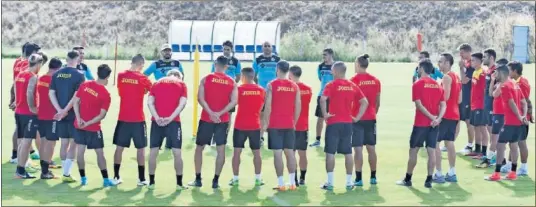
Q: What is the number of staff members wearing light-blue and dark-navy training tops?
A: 6